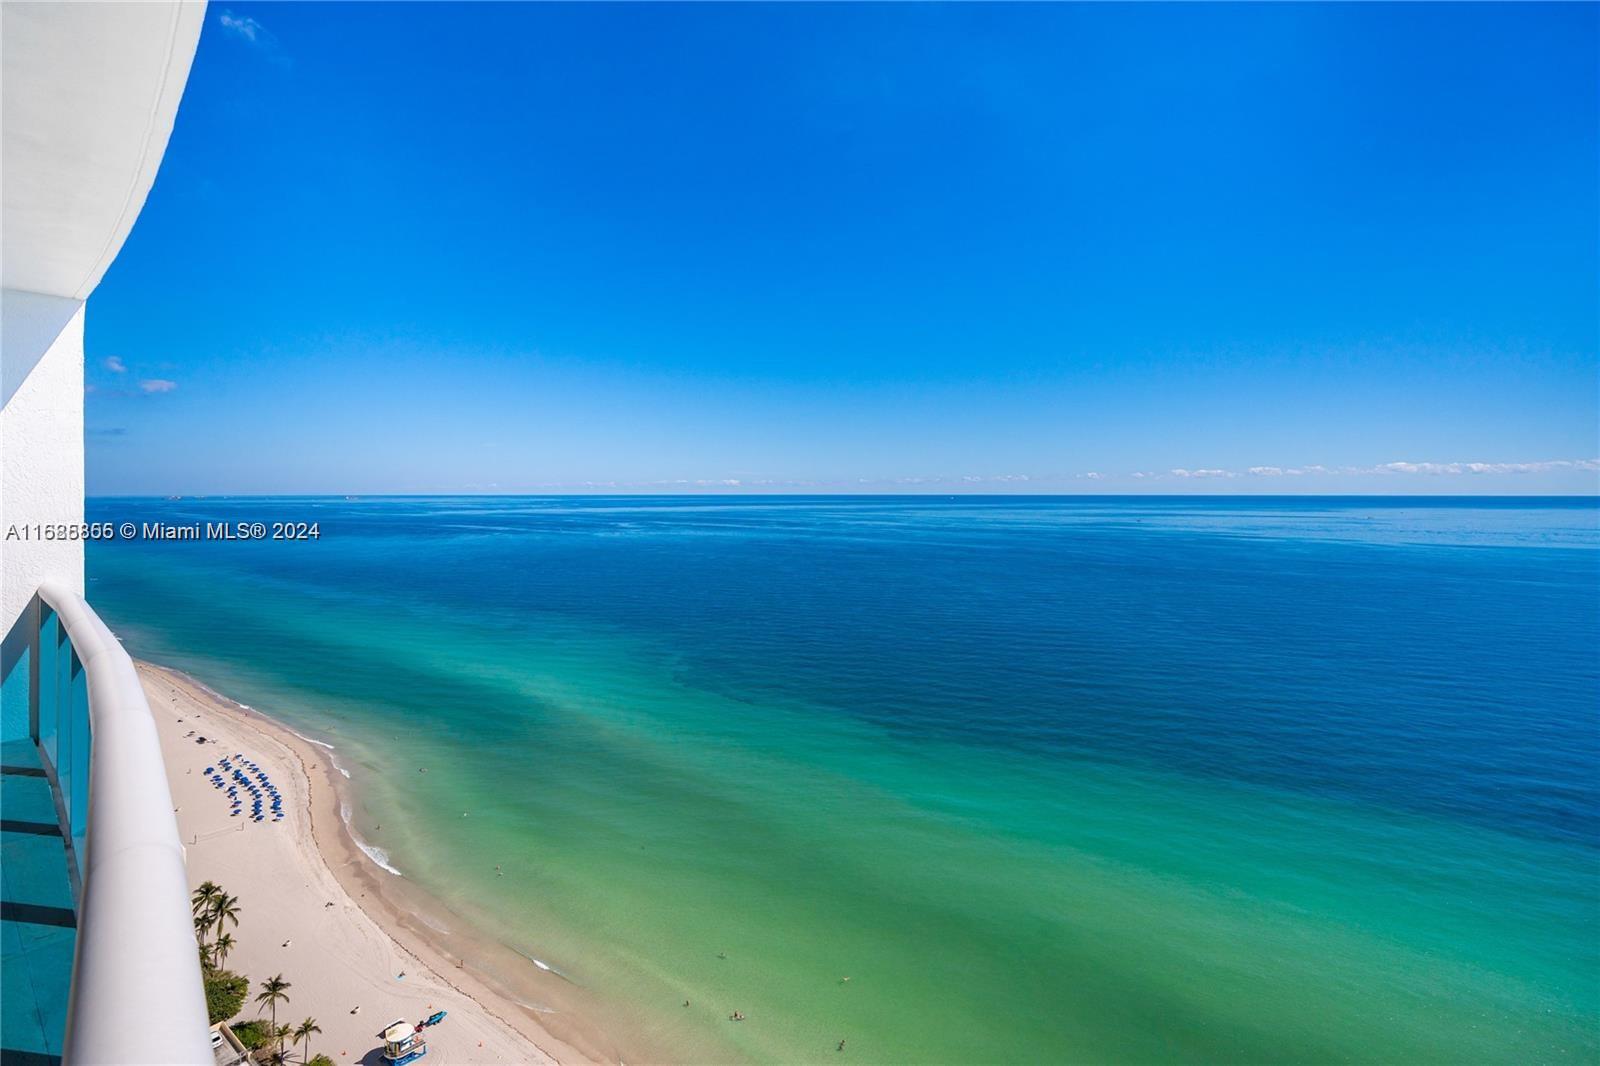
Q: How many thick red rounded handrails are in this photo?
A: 0